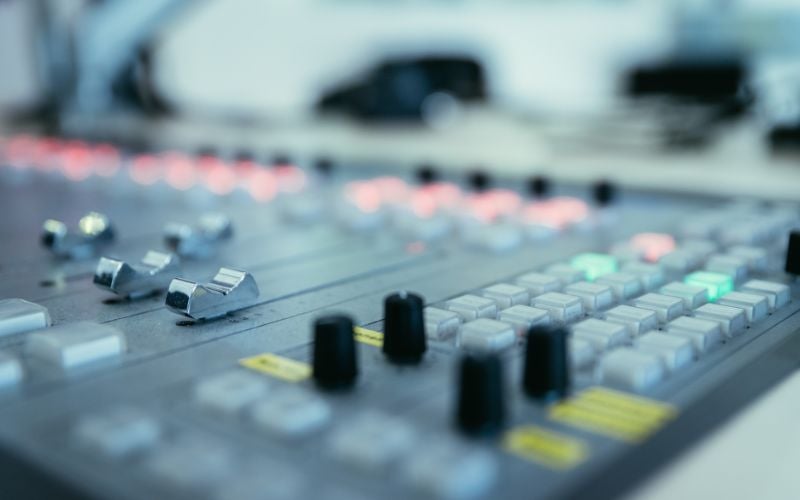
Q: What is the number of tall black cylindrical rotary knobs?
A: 4